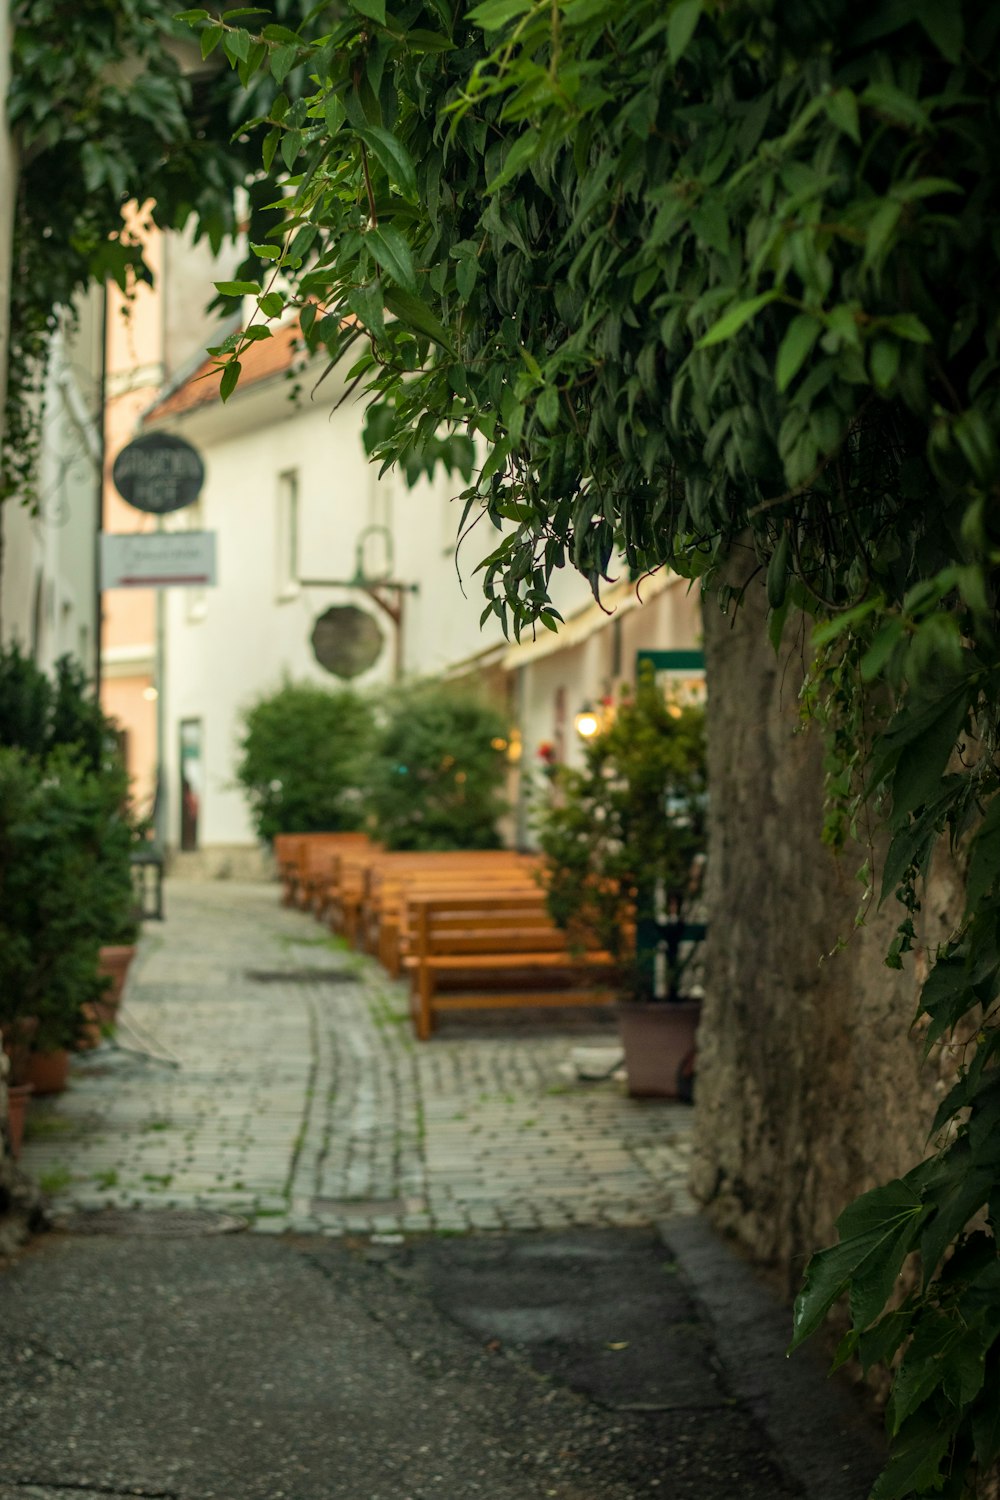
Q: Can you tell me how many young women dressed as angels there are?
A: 0